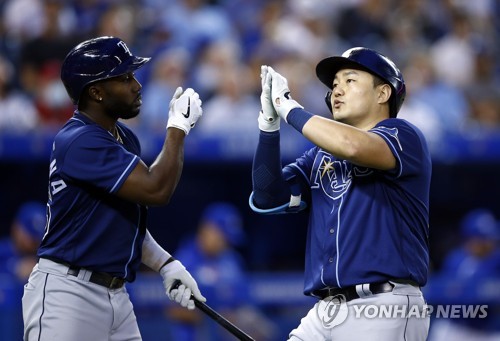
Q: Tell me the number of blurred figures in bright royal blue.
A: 3